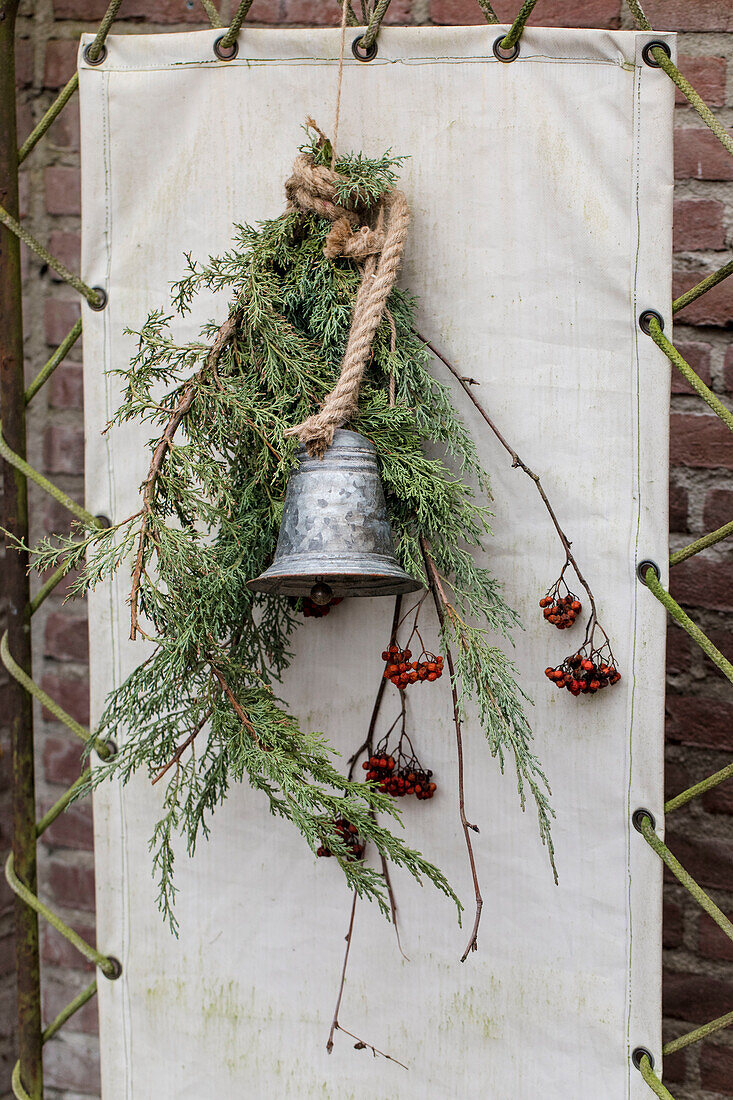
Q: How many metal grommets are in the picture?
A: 13